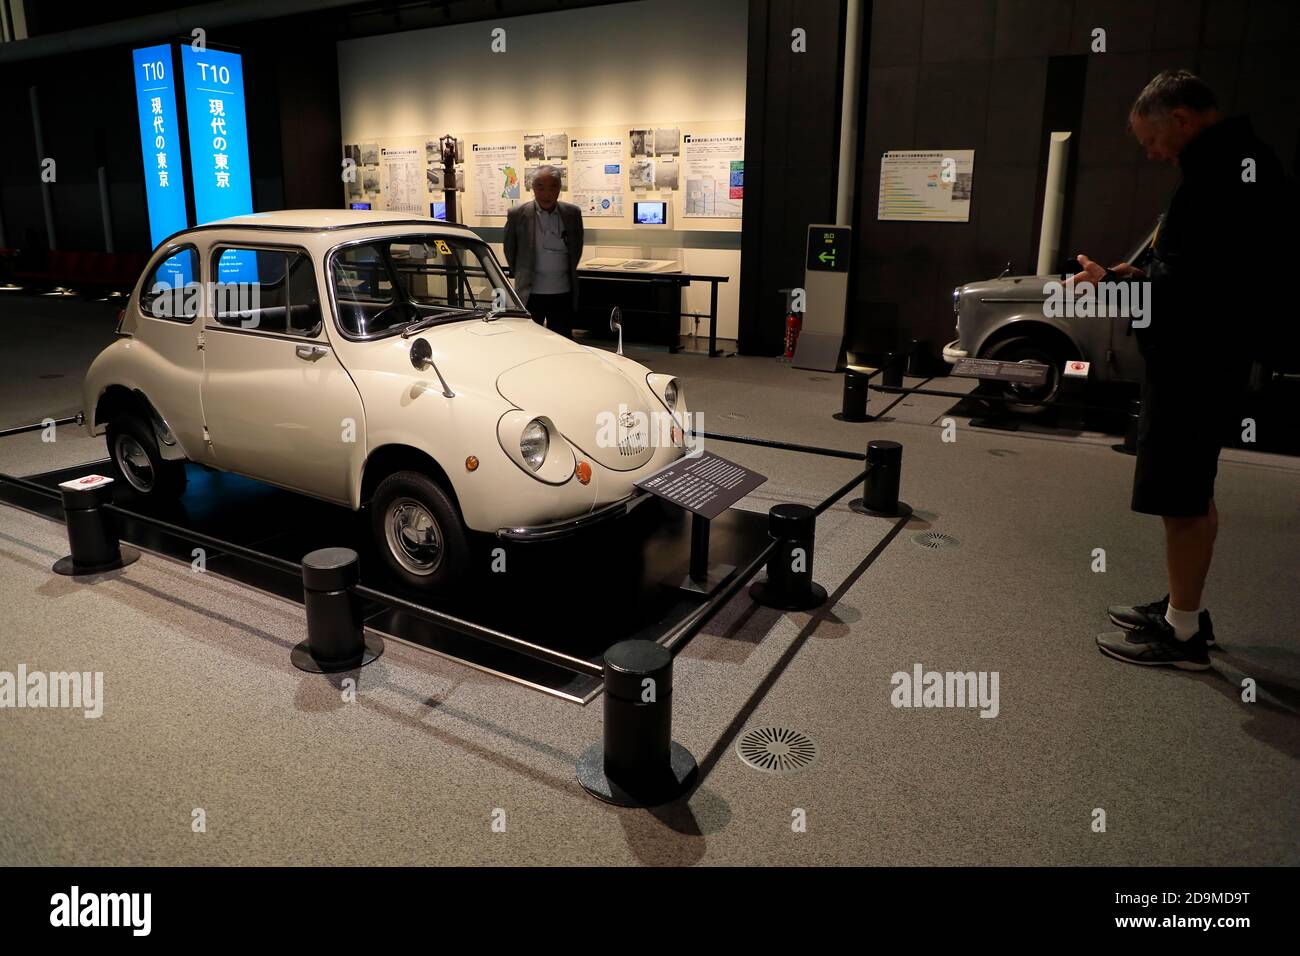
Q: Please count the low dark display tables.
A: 1